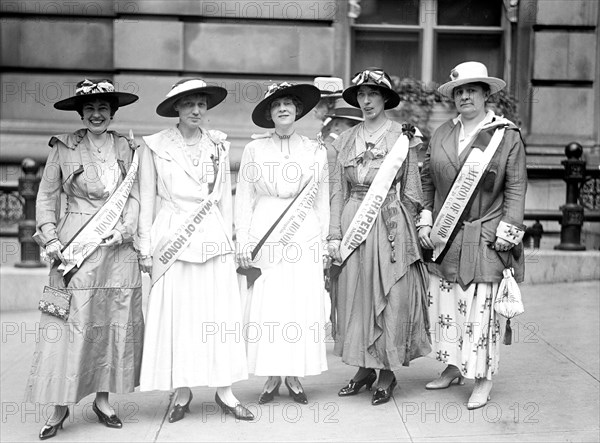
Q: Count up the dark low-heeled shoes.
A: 8